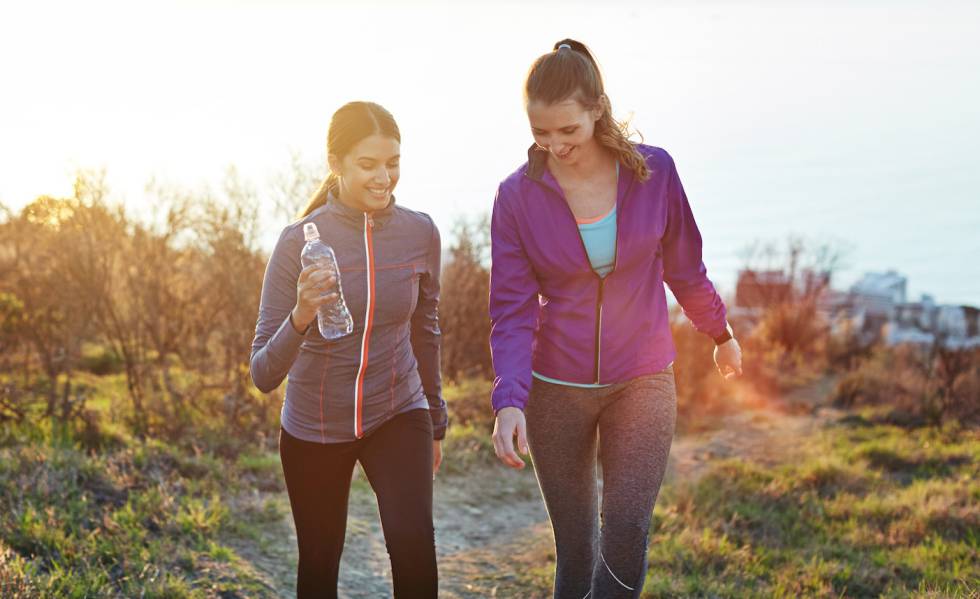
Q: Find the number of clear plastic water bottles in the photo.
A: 1